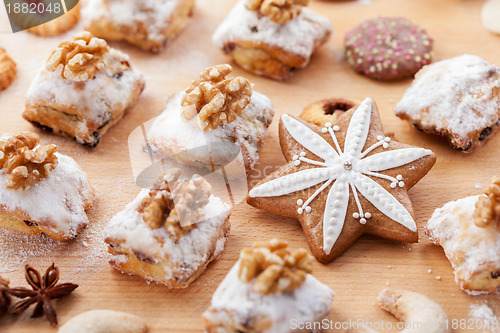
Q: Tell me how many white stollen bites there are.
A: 9